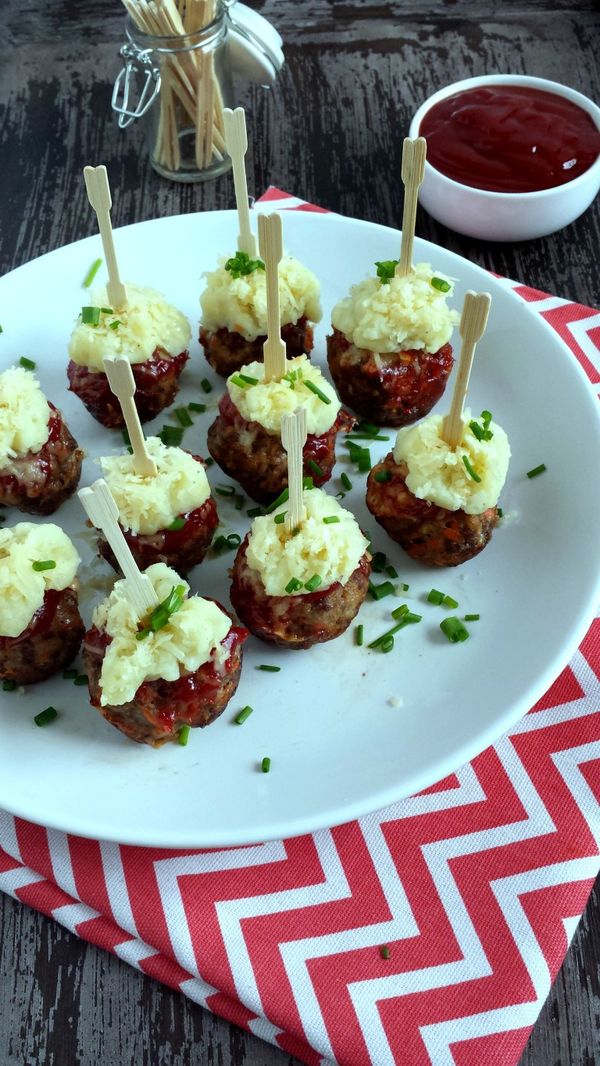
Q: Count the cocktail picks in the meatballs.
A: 8